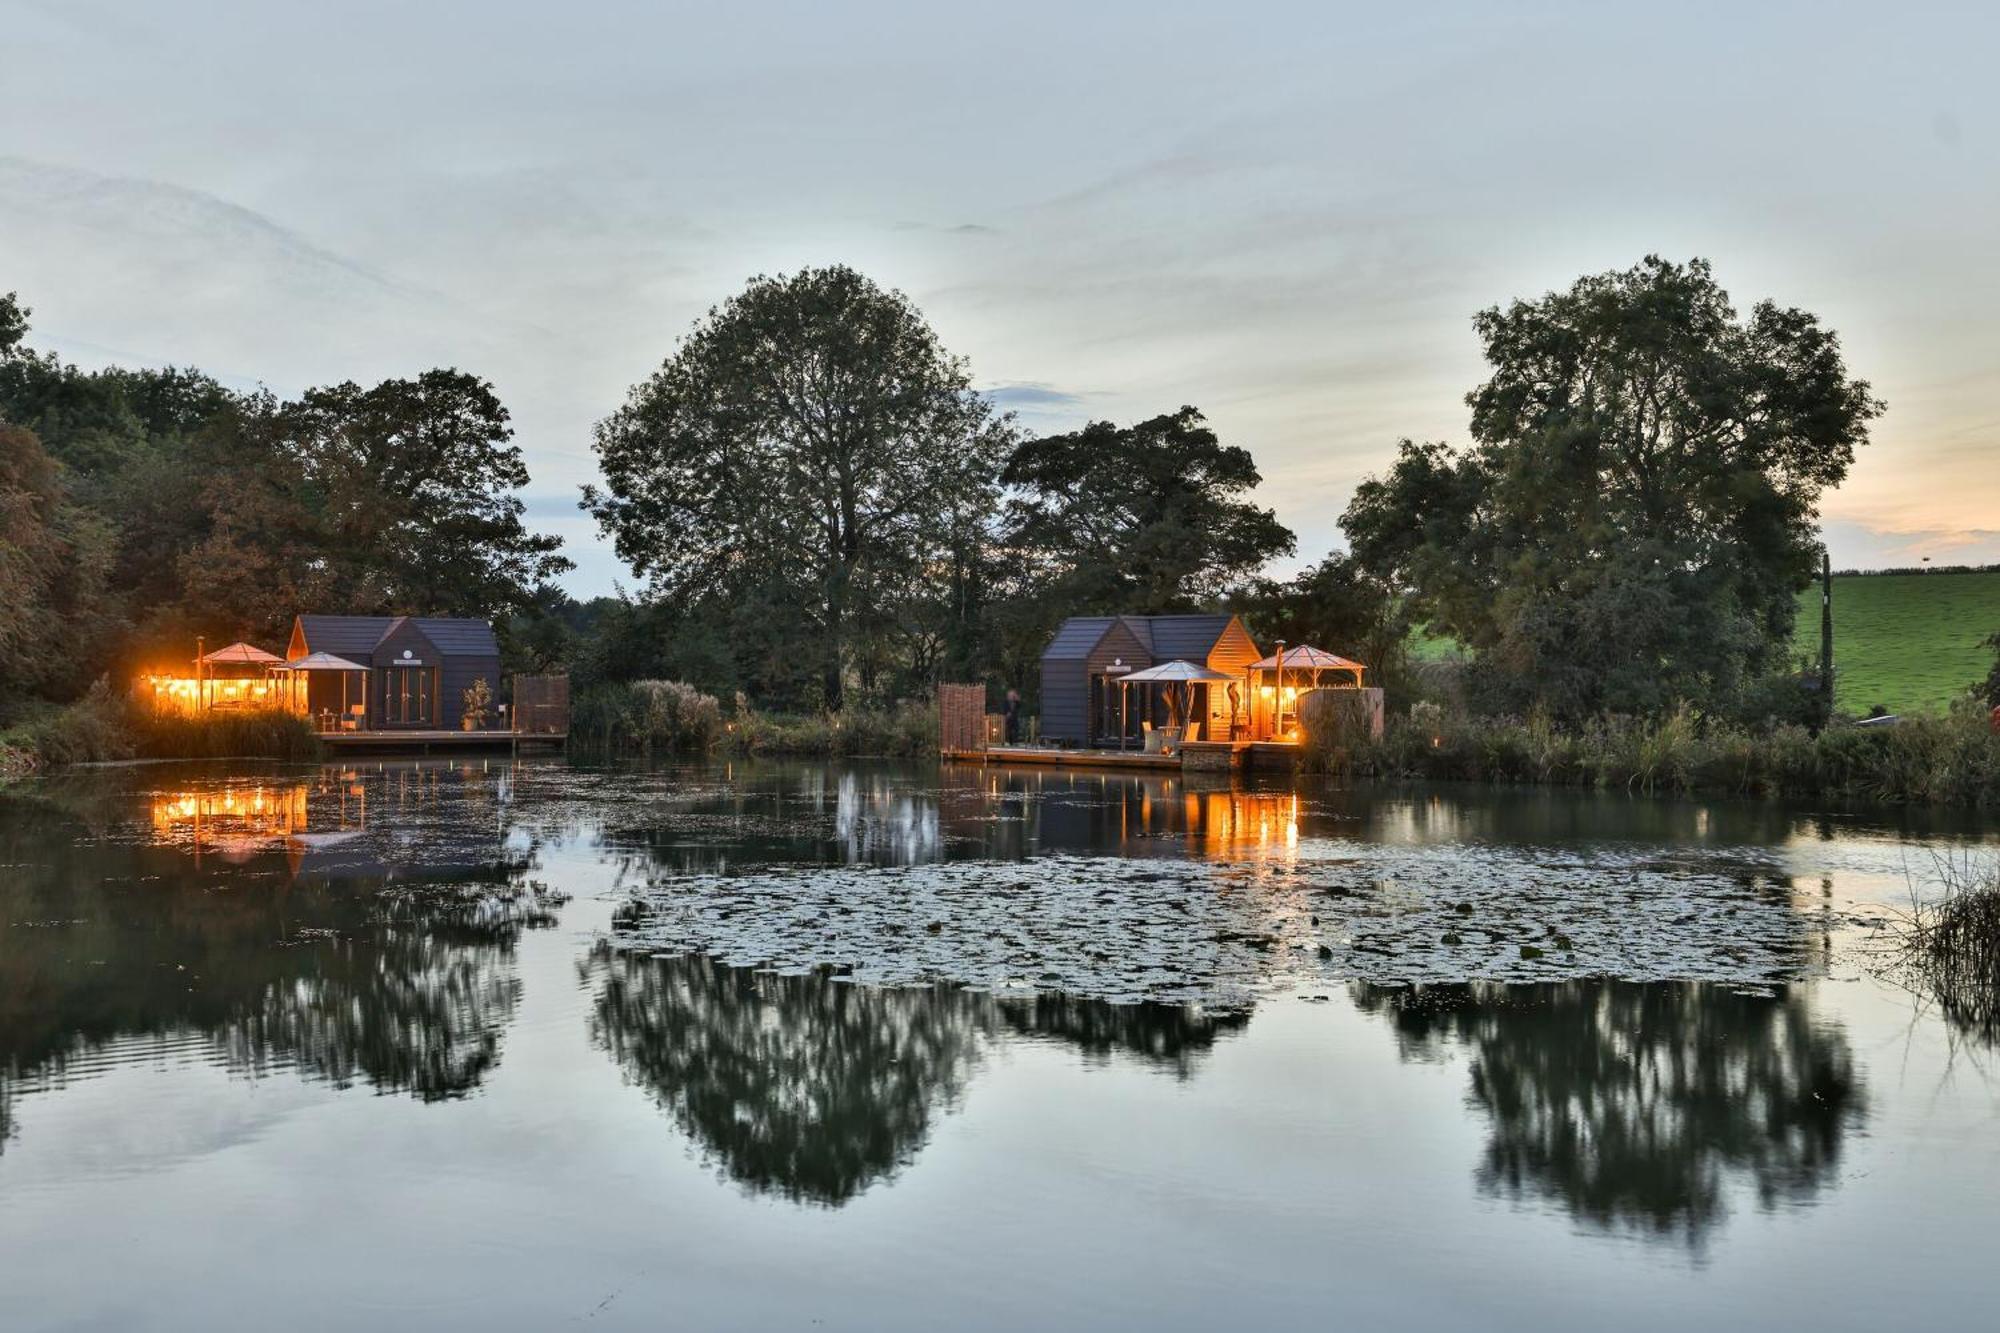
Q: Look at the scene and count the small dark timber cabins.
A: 2